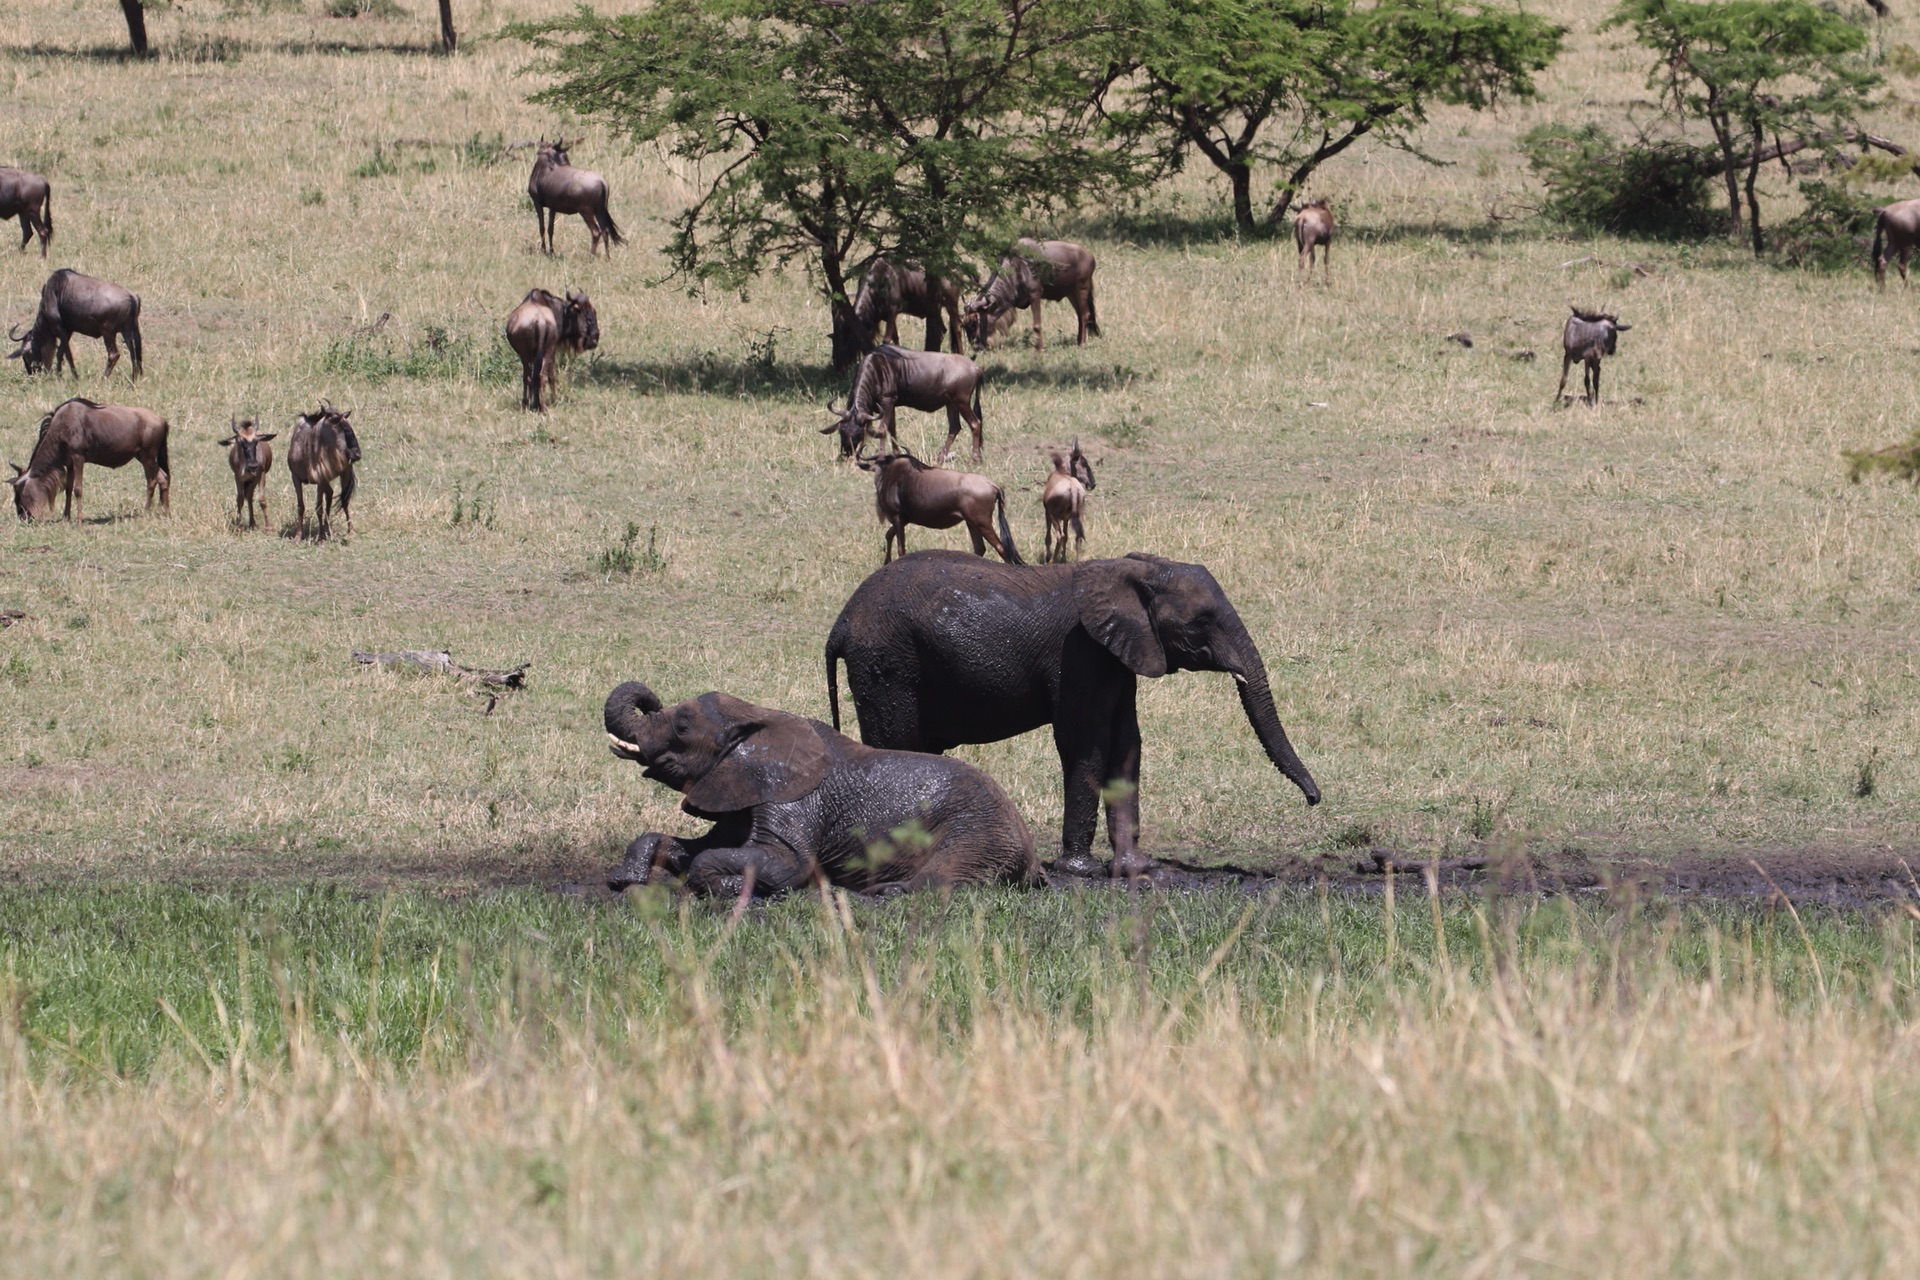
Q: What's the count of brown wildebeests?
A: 15